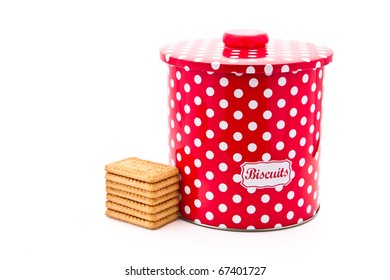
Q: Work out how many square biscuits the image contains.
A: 7